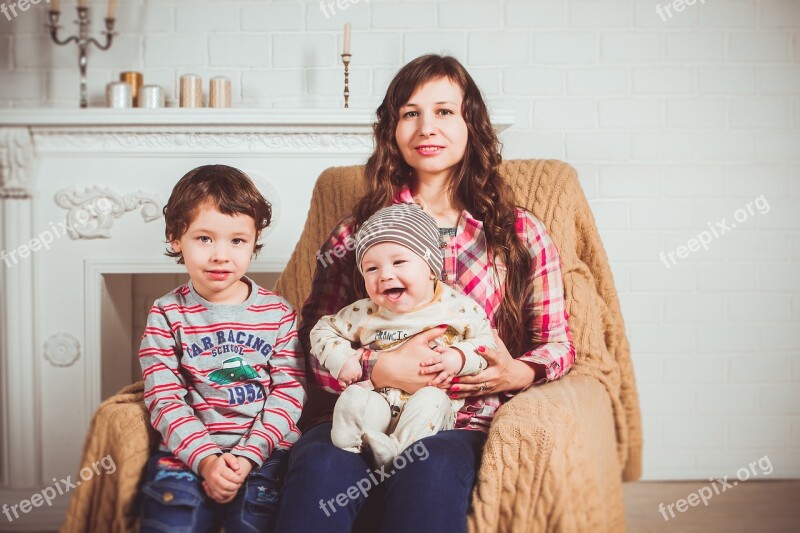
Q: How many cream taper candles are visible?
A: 4